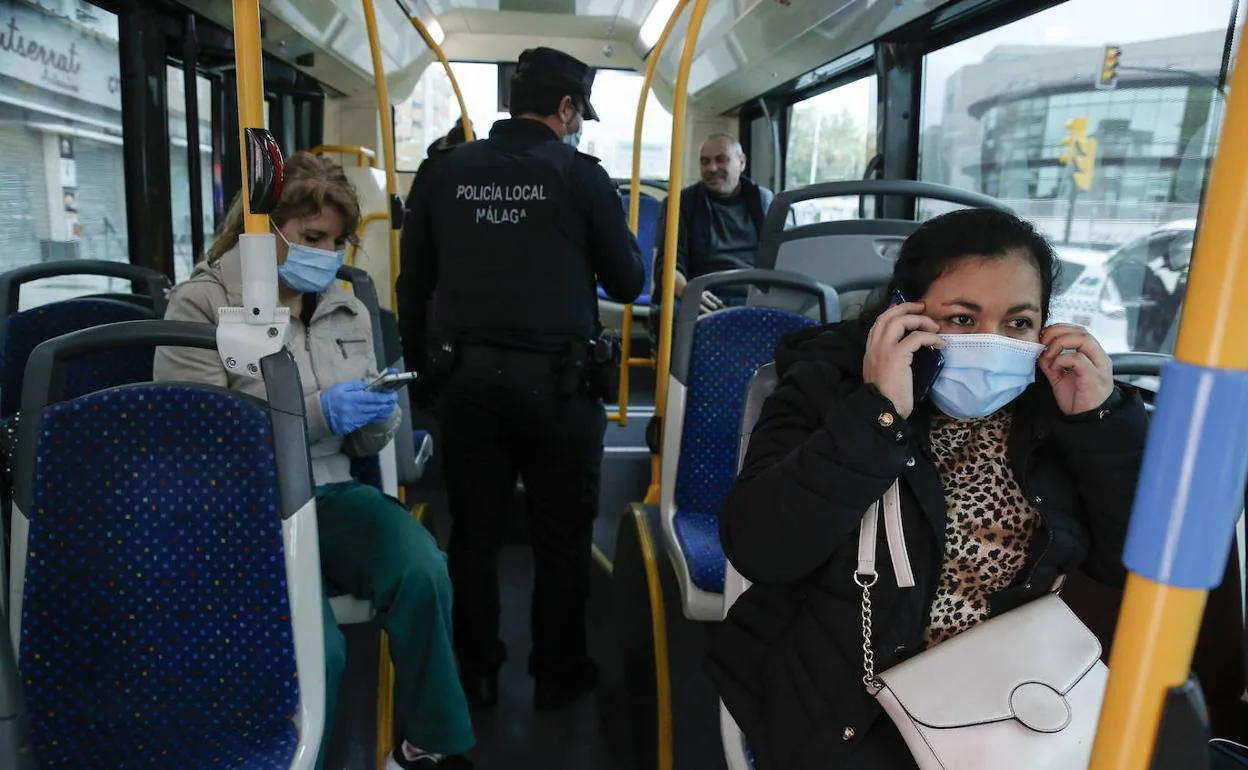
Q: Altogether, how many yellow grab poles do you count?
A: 6